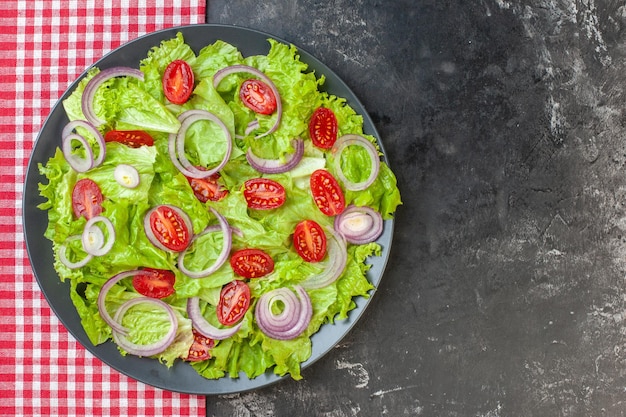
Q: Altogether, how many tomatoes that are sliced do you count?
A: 14